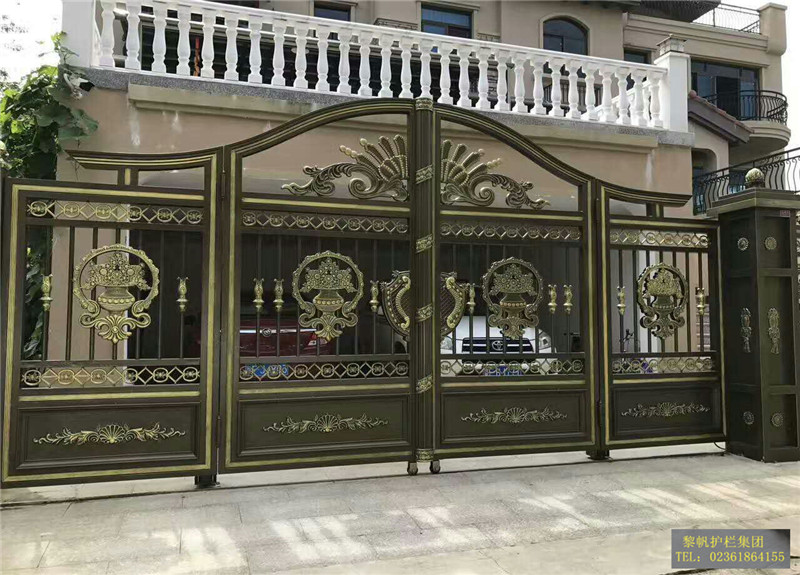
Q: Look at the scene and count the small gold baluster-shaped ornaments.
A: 10